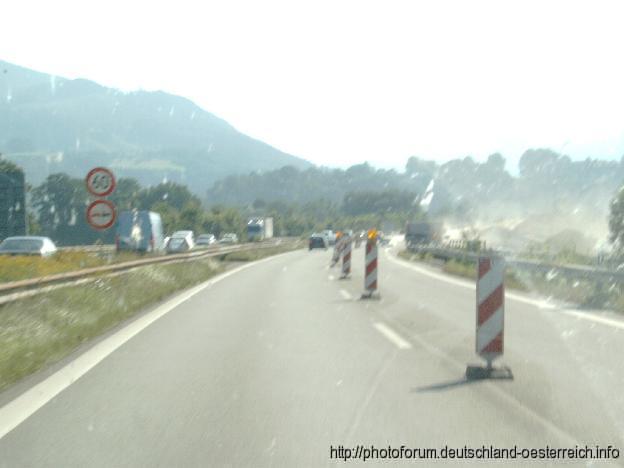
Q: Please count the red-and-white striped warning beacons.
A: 4